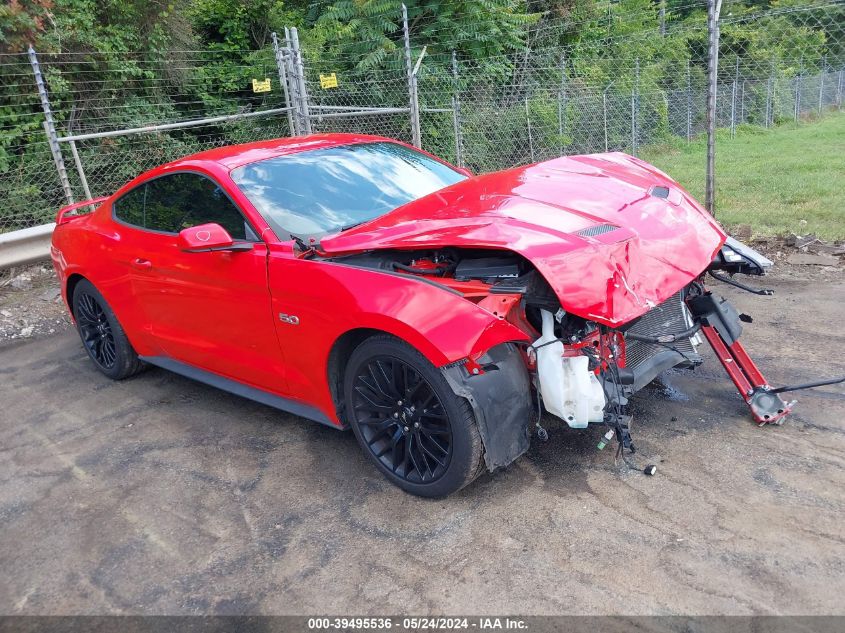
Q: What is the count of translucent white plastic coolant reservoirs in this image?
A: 1